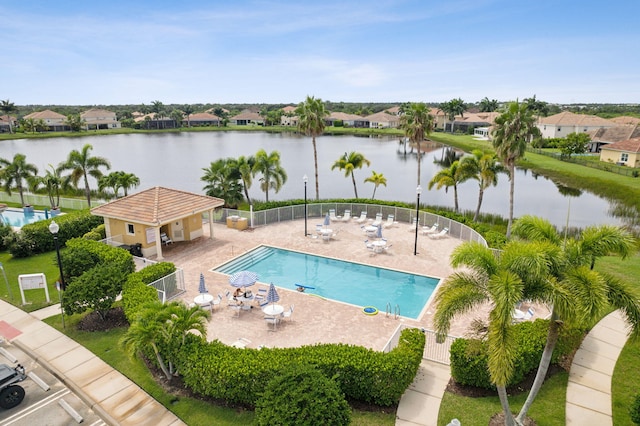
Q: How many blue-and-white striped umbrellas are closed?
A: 4